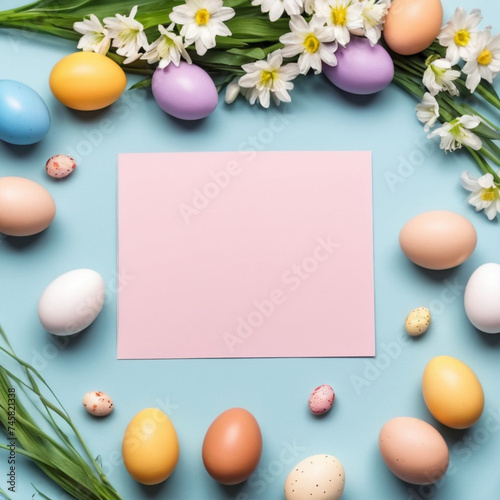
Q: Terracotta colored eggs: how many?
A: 1